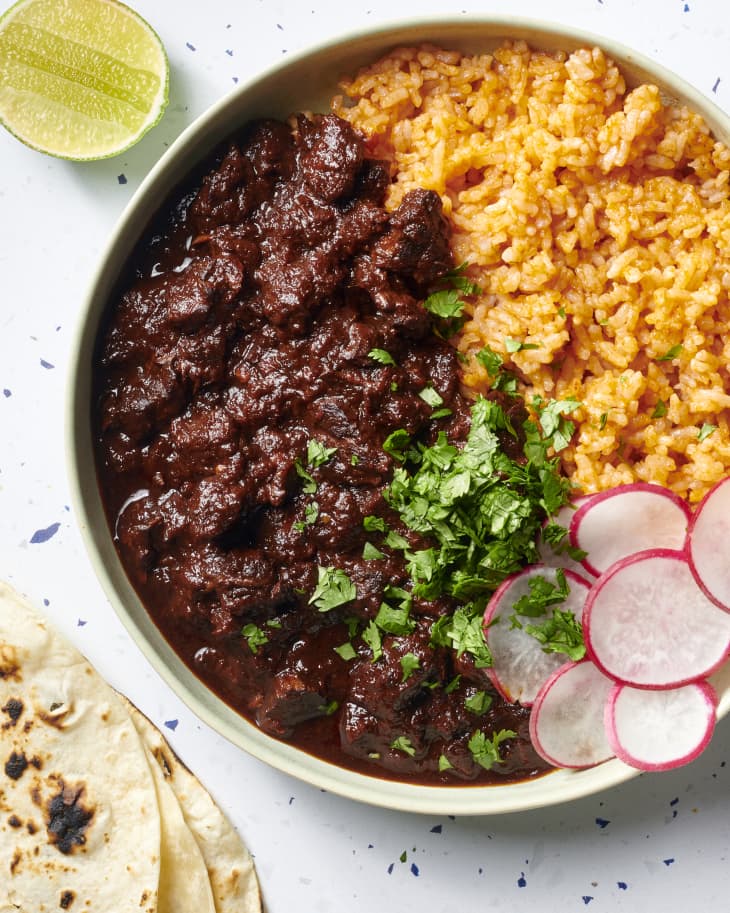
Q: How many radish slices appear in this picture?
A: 7